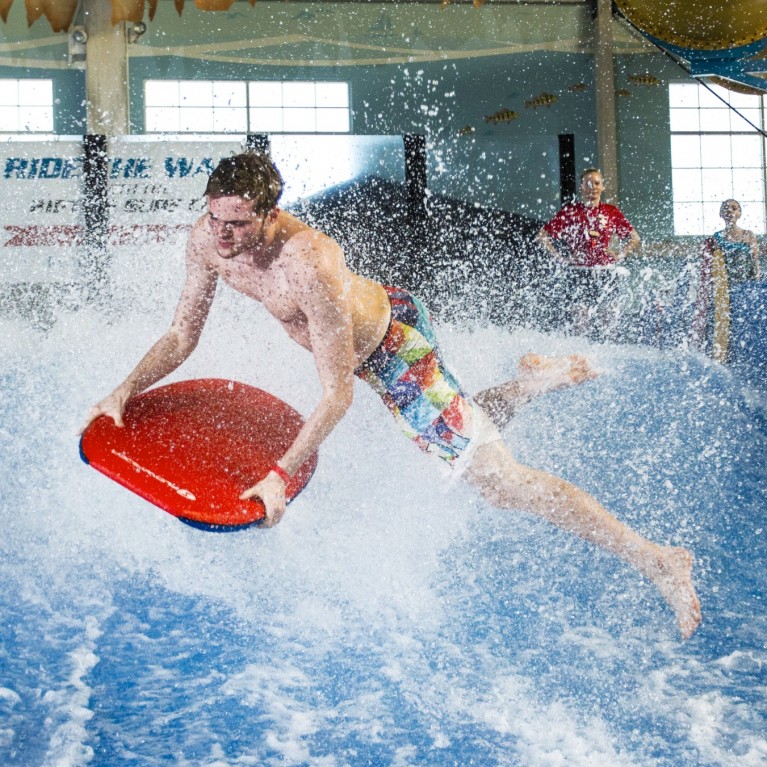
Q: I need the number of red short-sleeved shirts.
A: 1